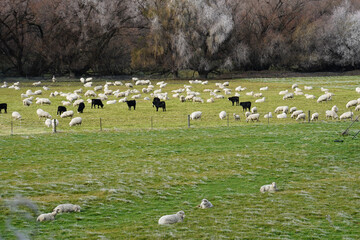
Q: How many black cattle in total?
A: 9